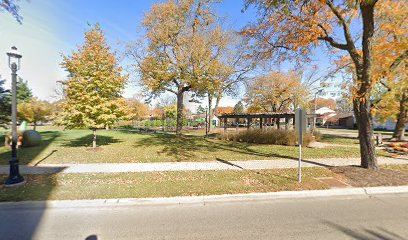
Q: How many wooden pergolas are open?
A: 1